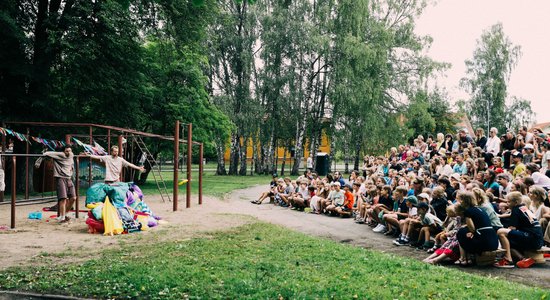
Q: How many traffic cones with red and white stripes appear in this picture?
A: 0